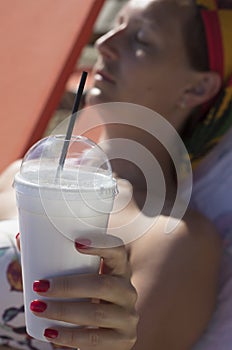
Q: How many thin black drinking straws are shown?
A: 1